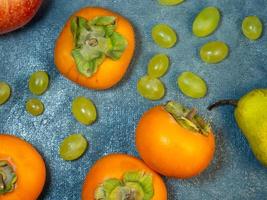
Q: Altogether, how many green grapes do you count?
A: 13